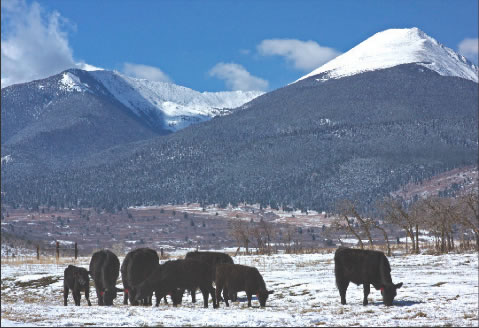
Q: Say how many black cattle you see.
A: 7